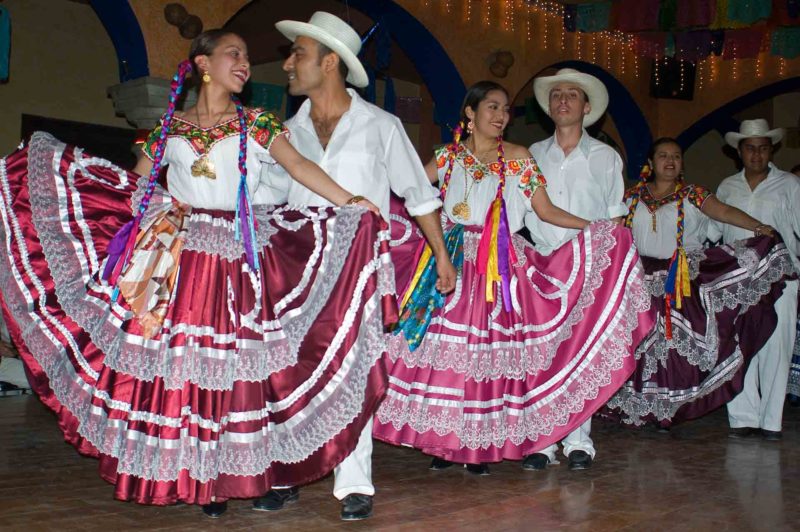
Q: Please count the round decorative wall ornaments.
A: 4